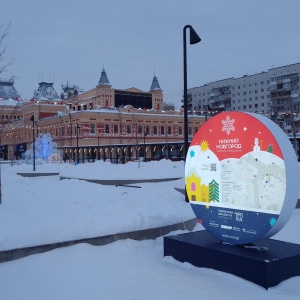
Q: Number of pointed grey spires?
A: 2